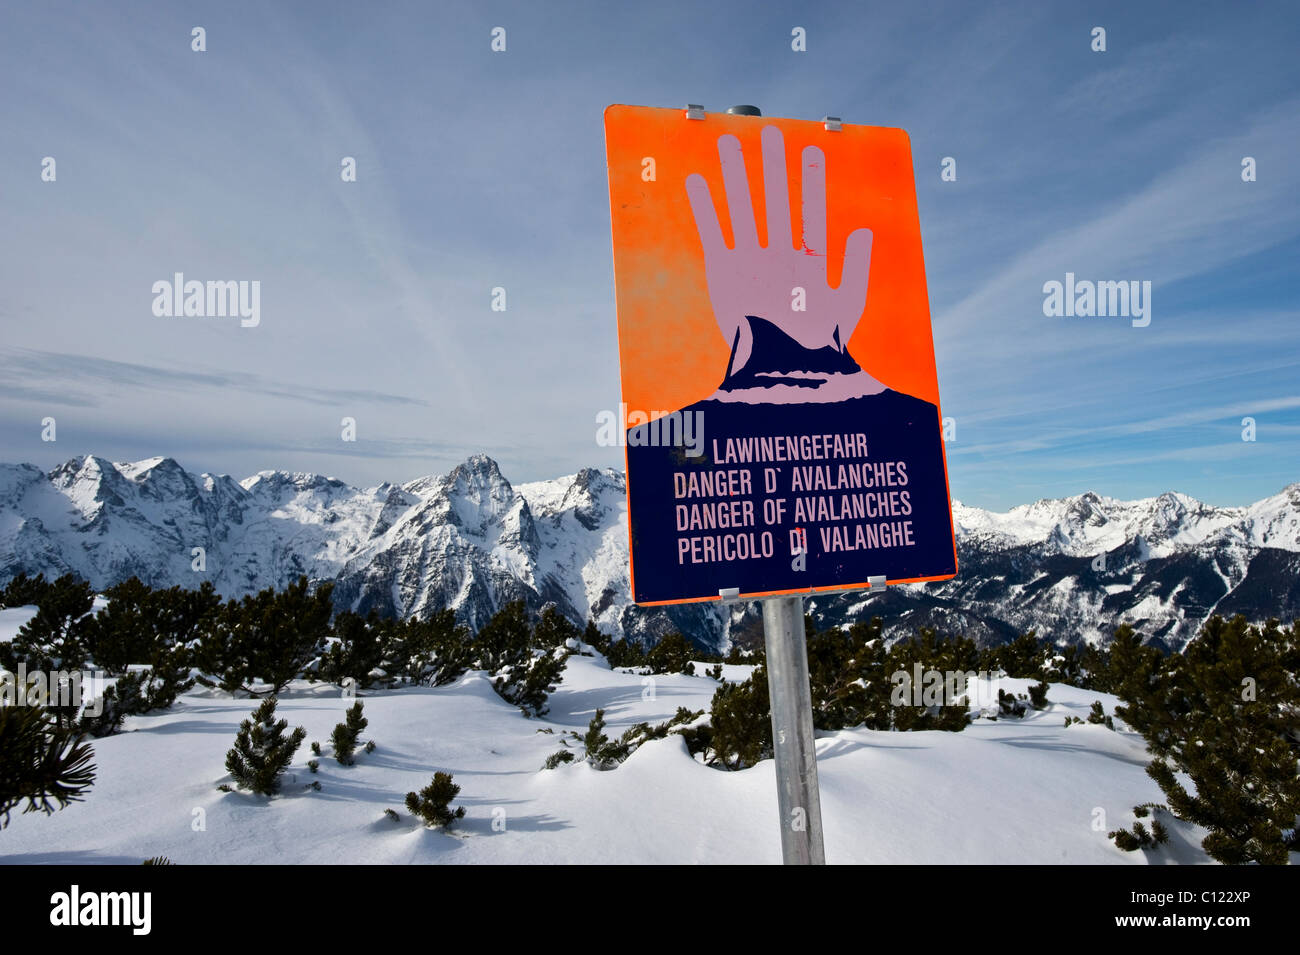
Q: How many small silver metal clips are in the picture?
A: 4